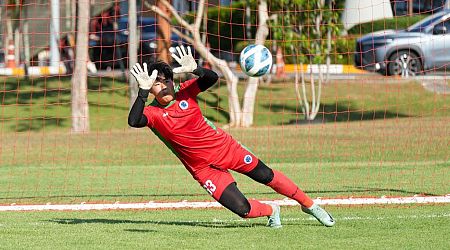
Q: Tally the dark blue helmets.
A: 0